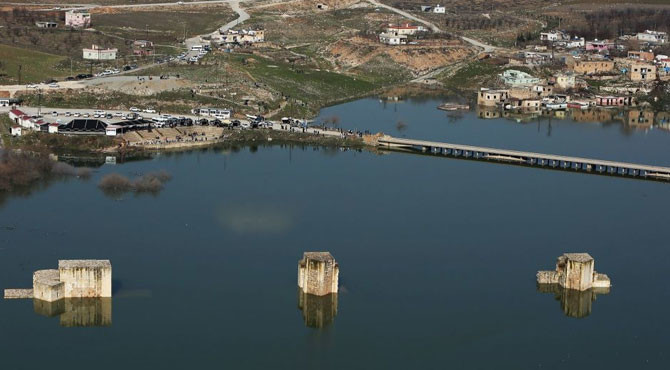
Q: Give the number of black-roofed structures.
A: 2